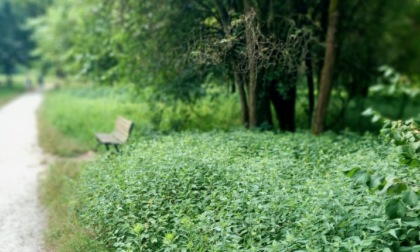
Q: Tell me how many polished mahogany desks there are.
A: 0